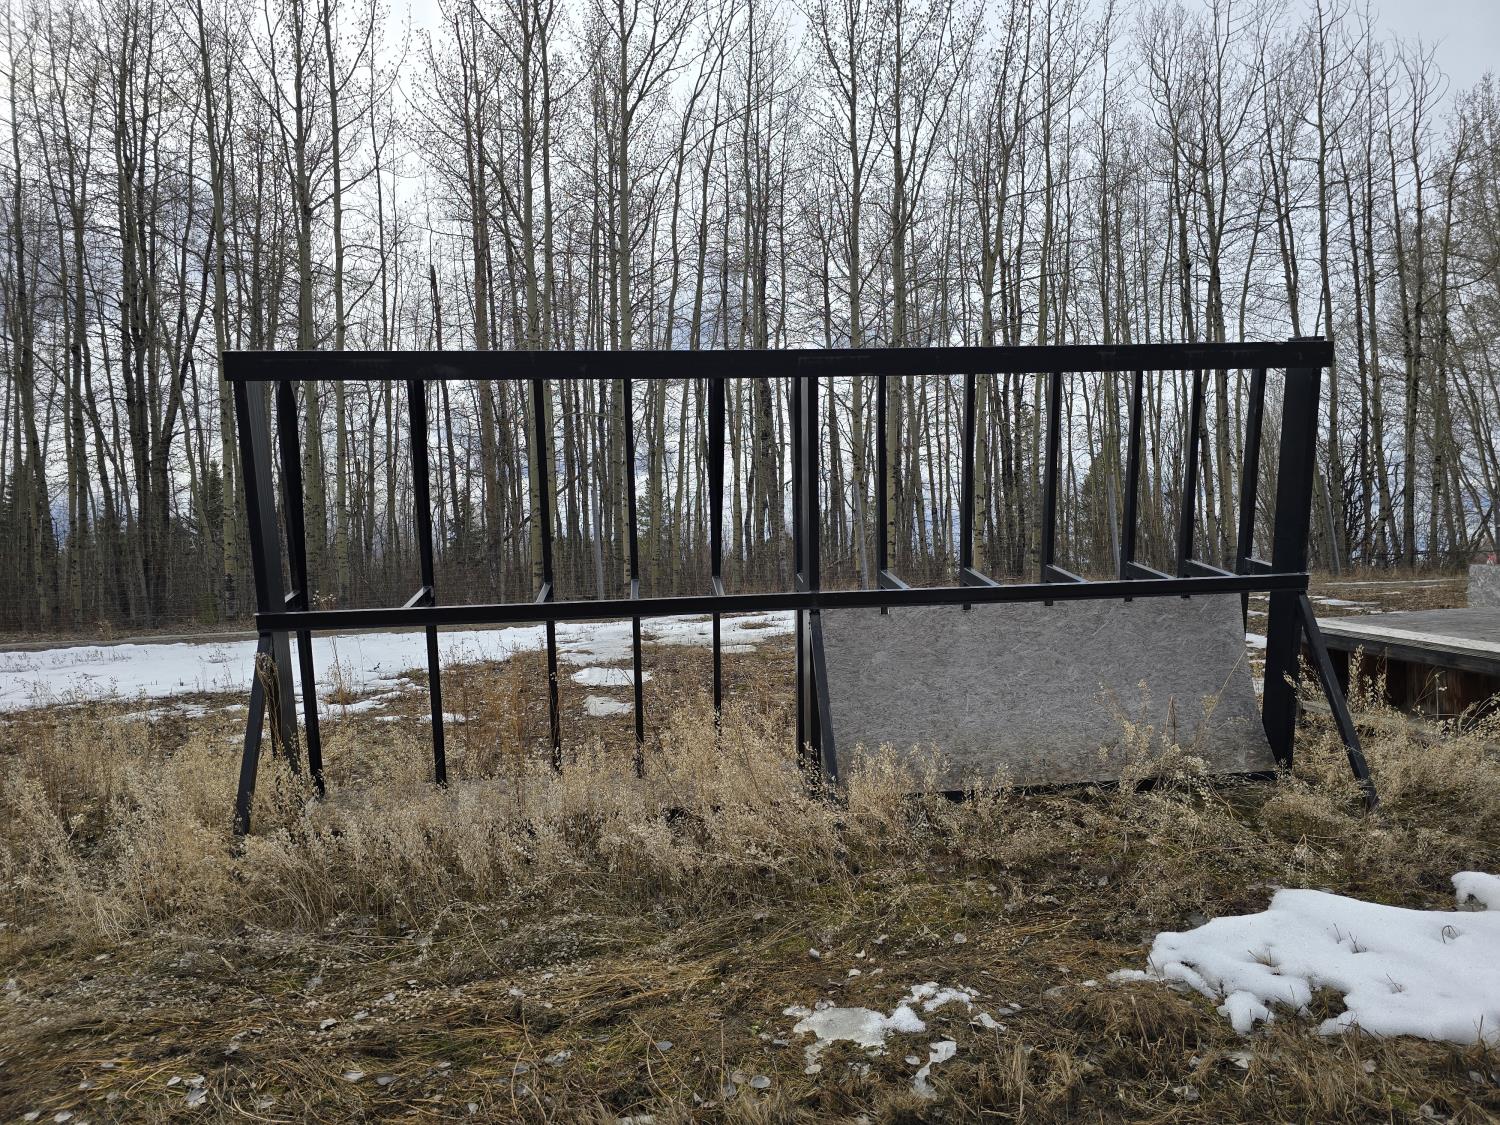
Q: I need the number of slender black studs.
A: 11